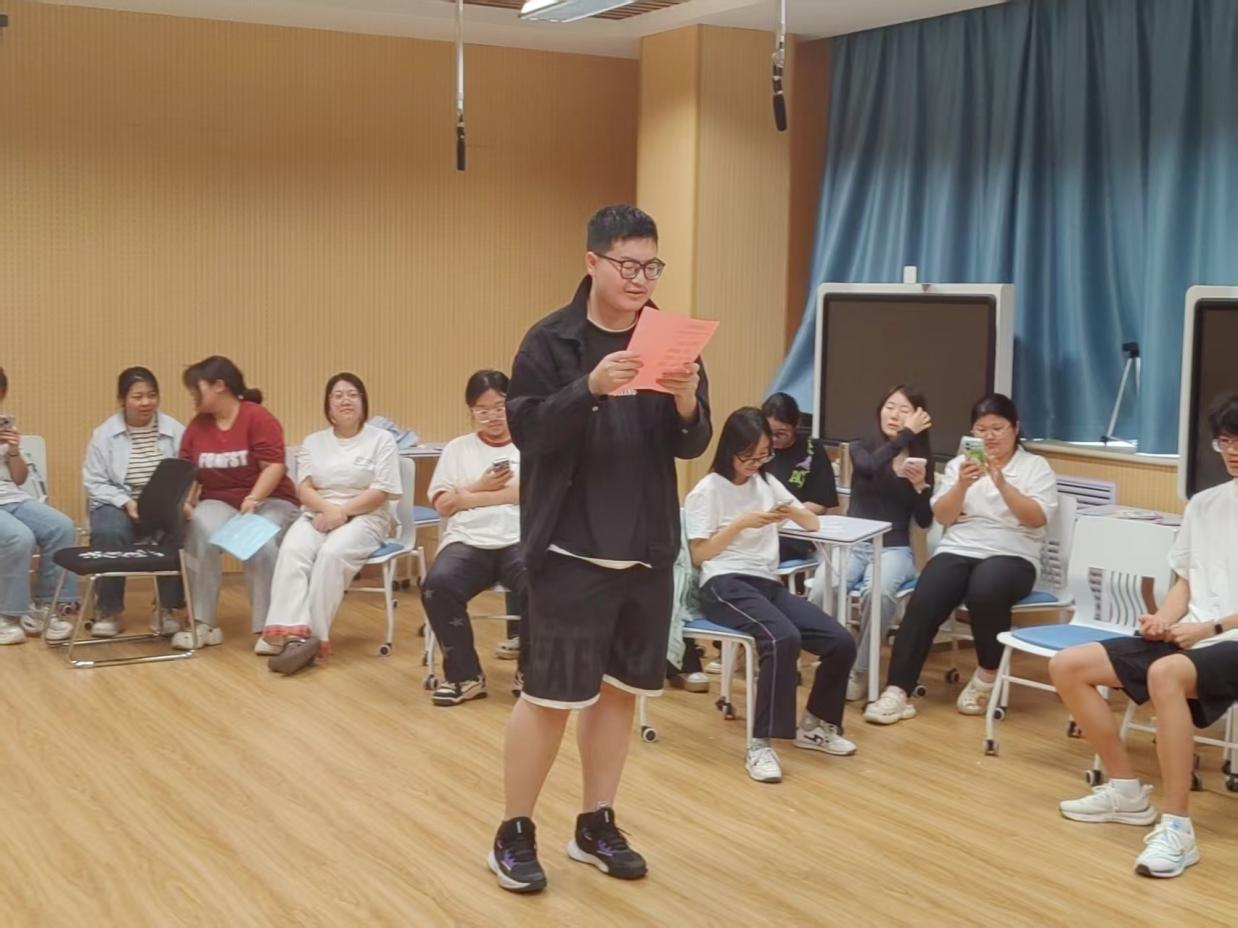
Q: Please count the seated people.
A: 10